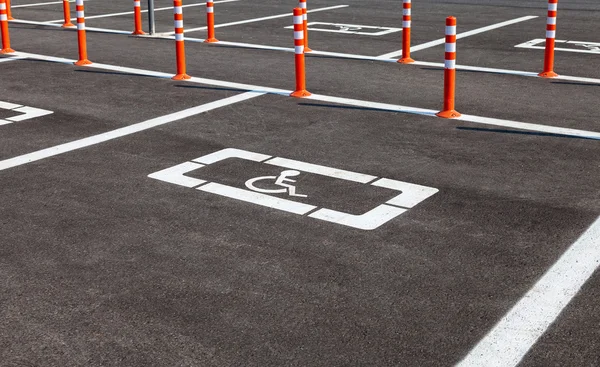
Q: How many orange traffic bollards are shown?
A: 12